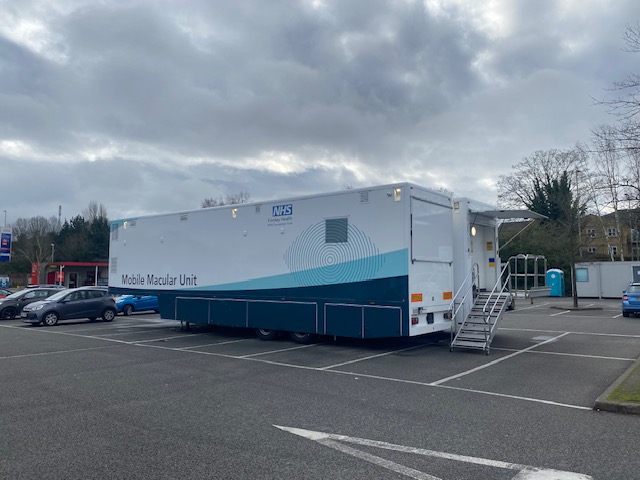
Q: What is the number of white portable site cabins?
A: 1